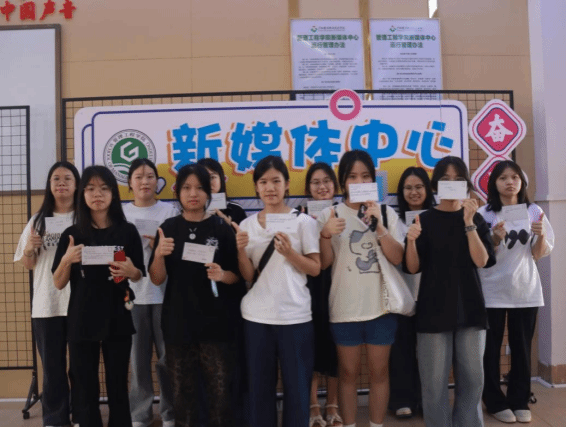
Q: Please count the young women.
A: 11